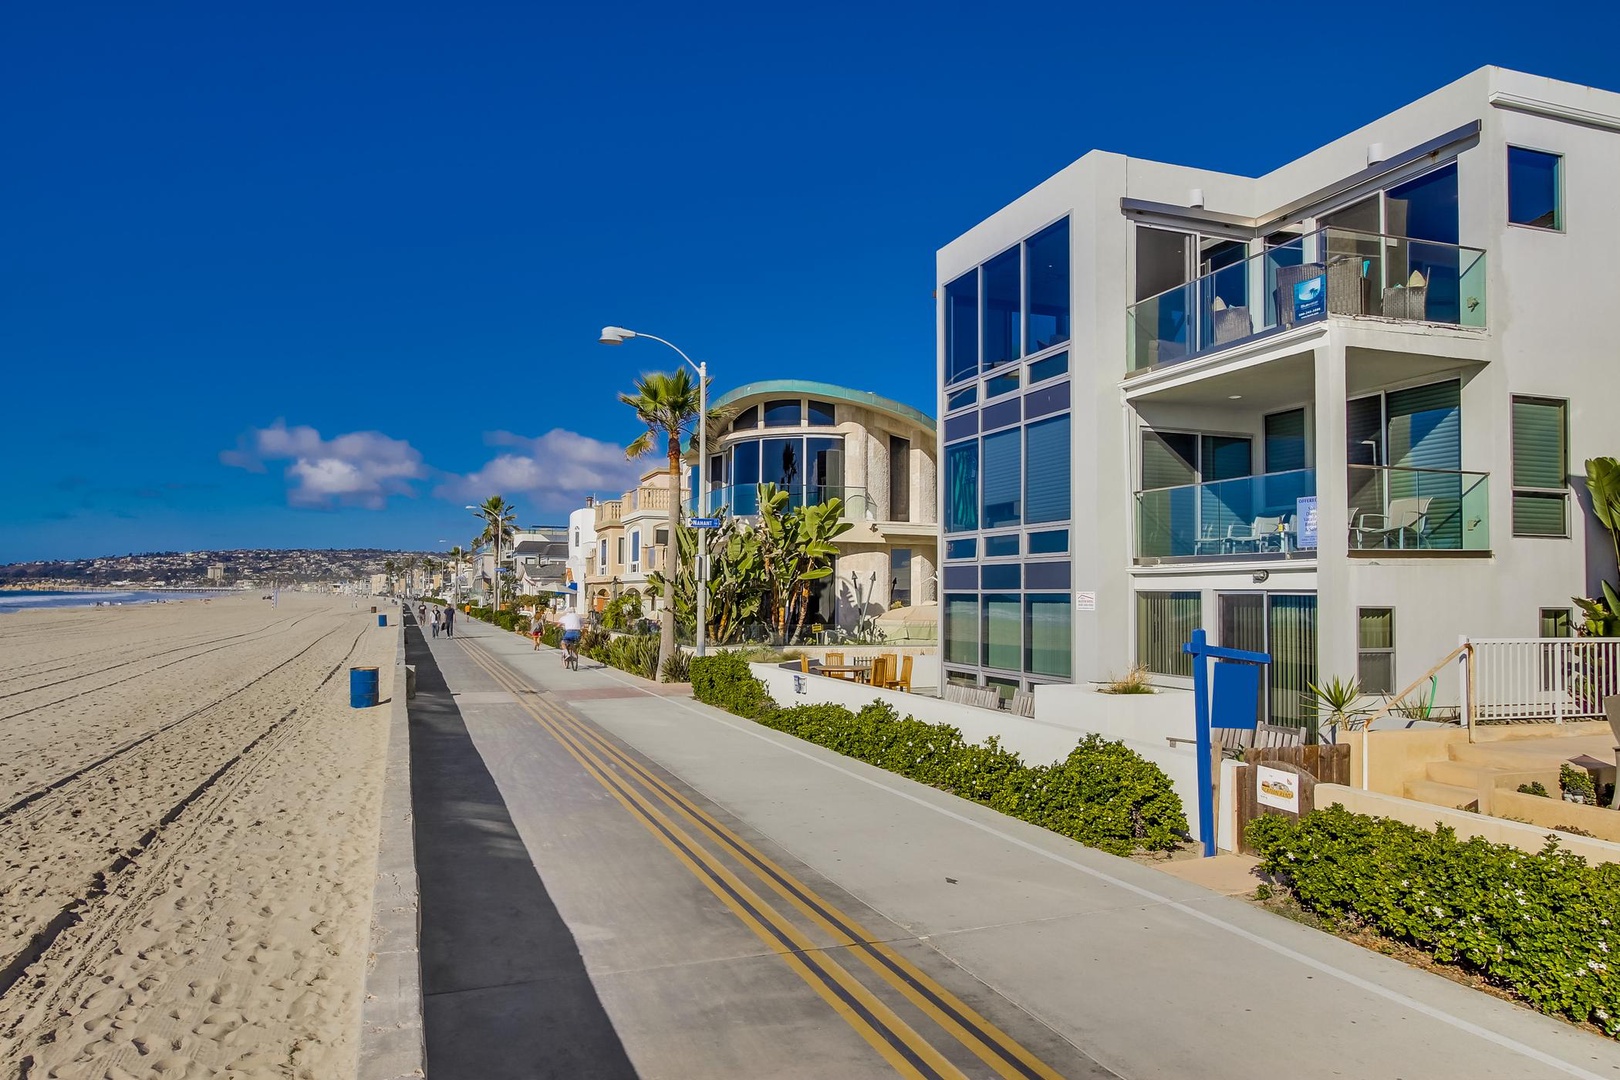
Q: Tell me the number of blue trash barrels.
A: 2